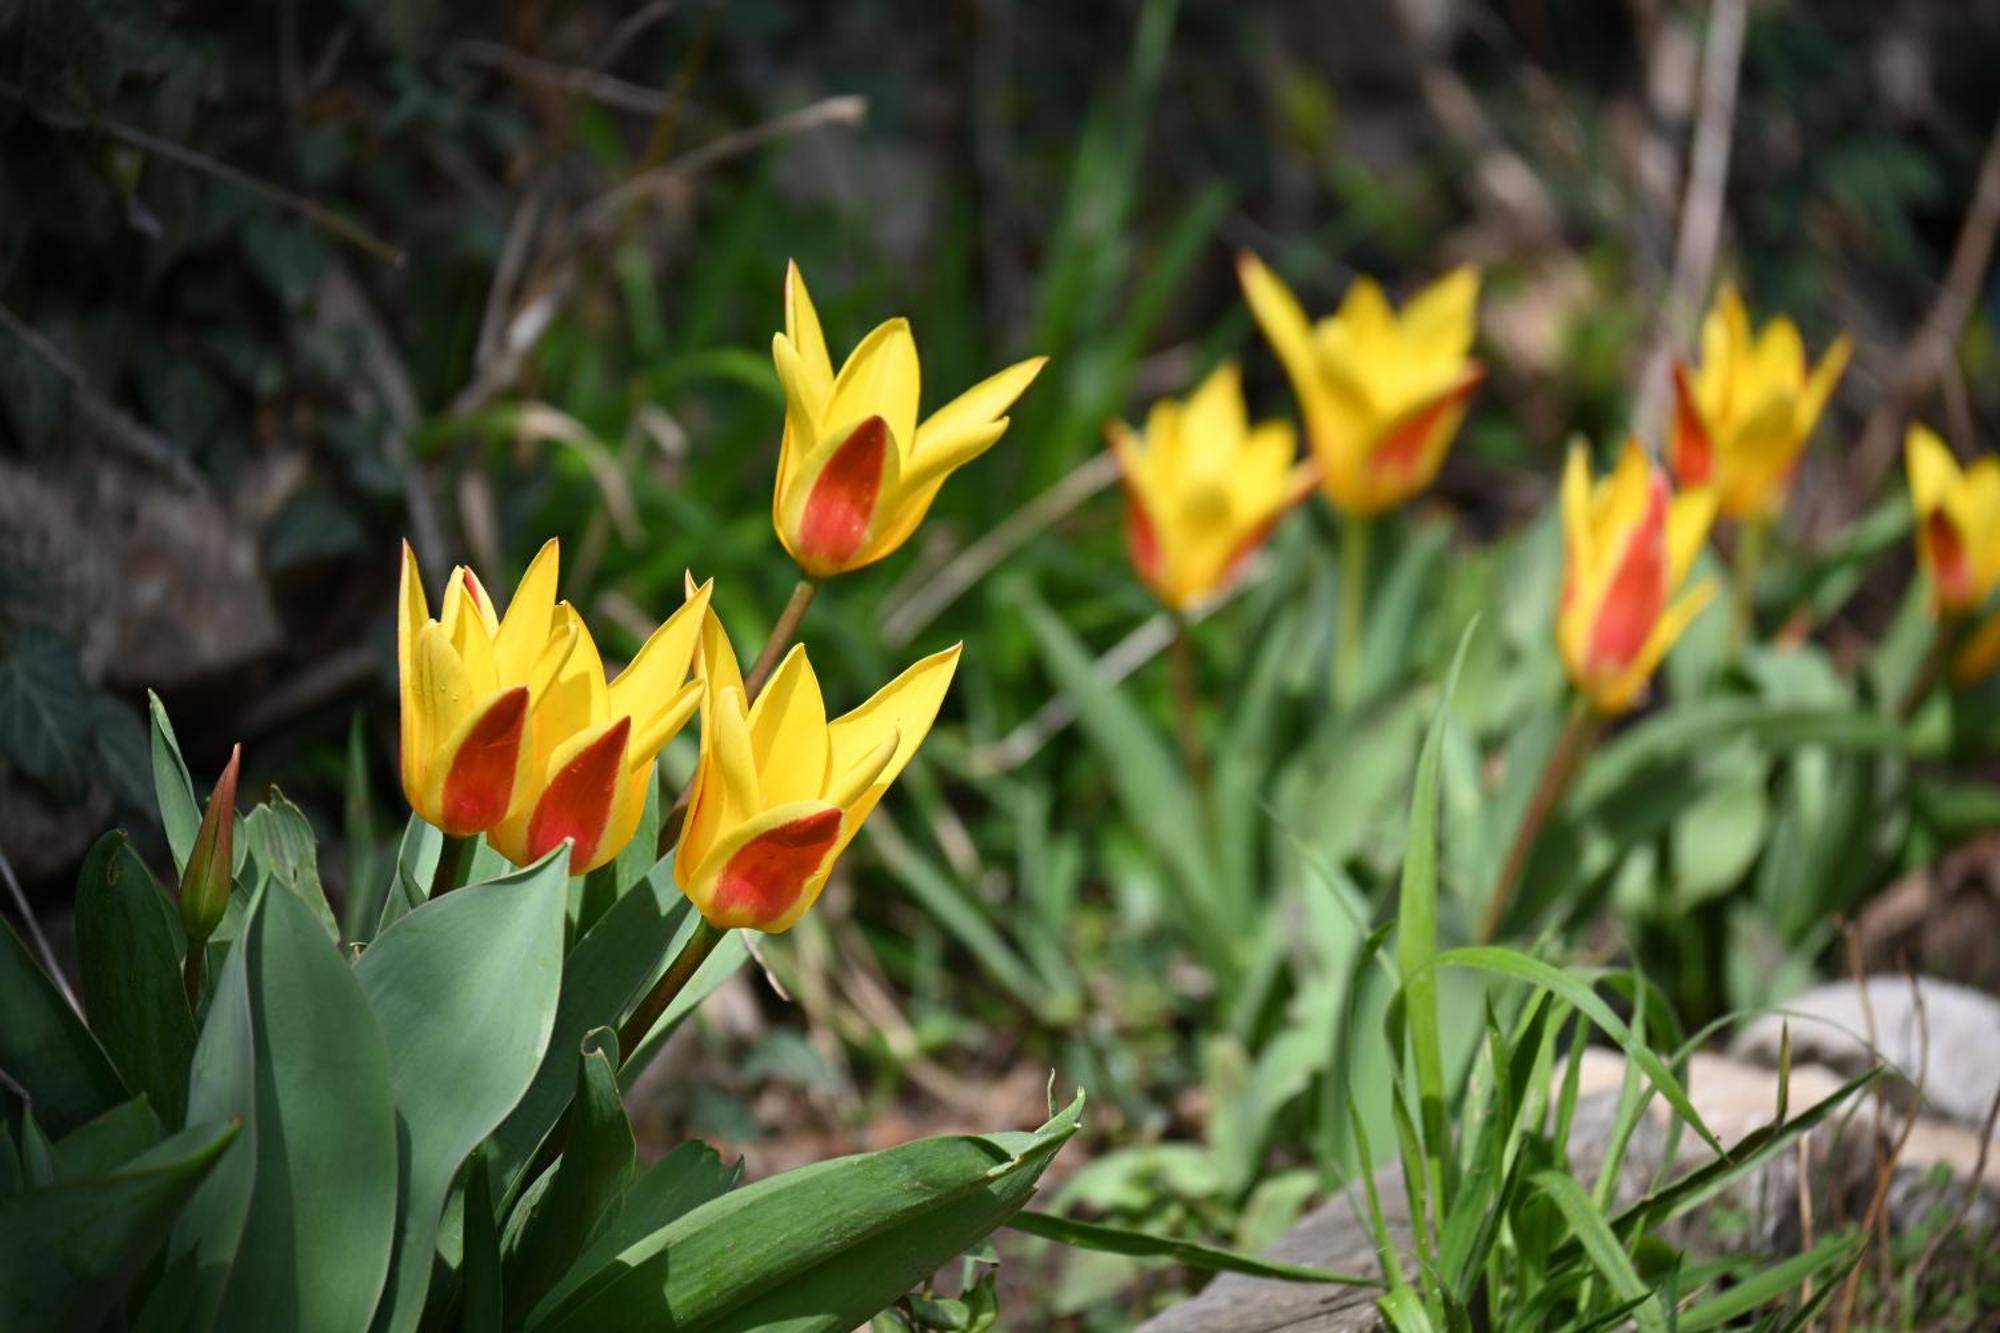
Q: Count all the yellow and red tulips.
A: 9